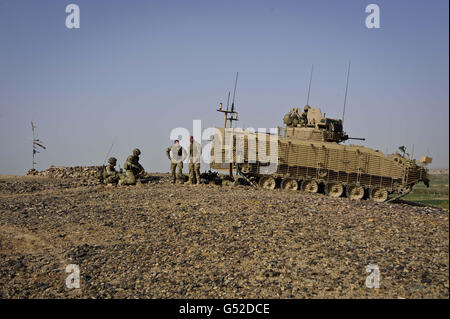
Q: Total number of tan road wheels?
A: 6